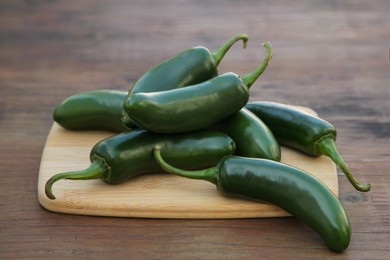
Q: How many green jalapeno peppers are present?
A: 7